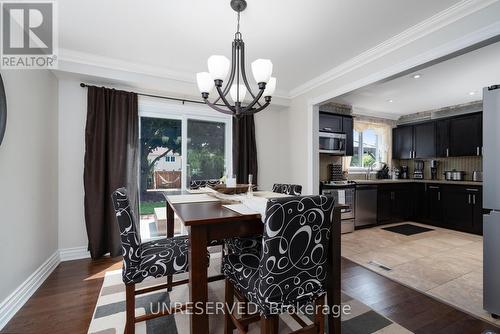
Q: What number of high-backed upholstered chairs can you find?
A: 4